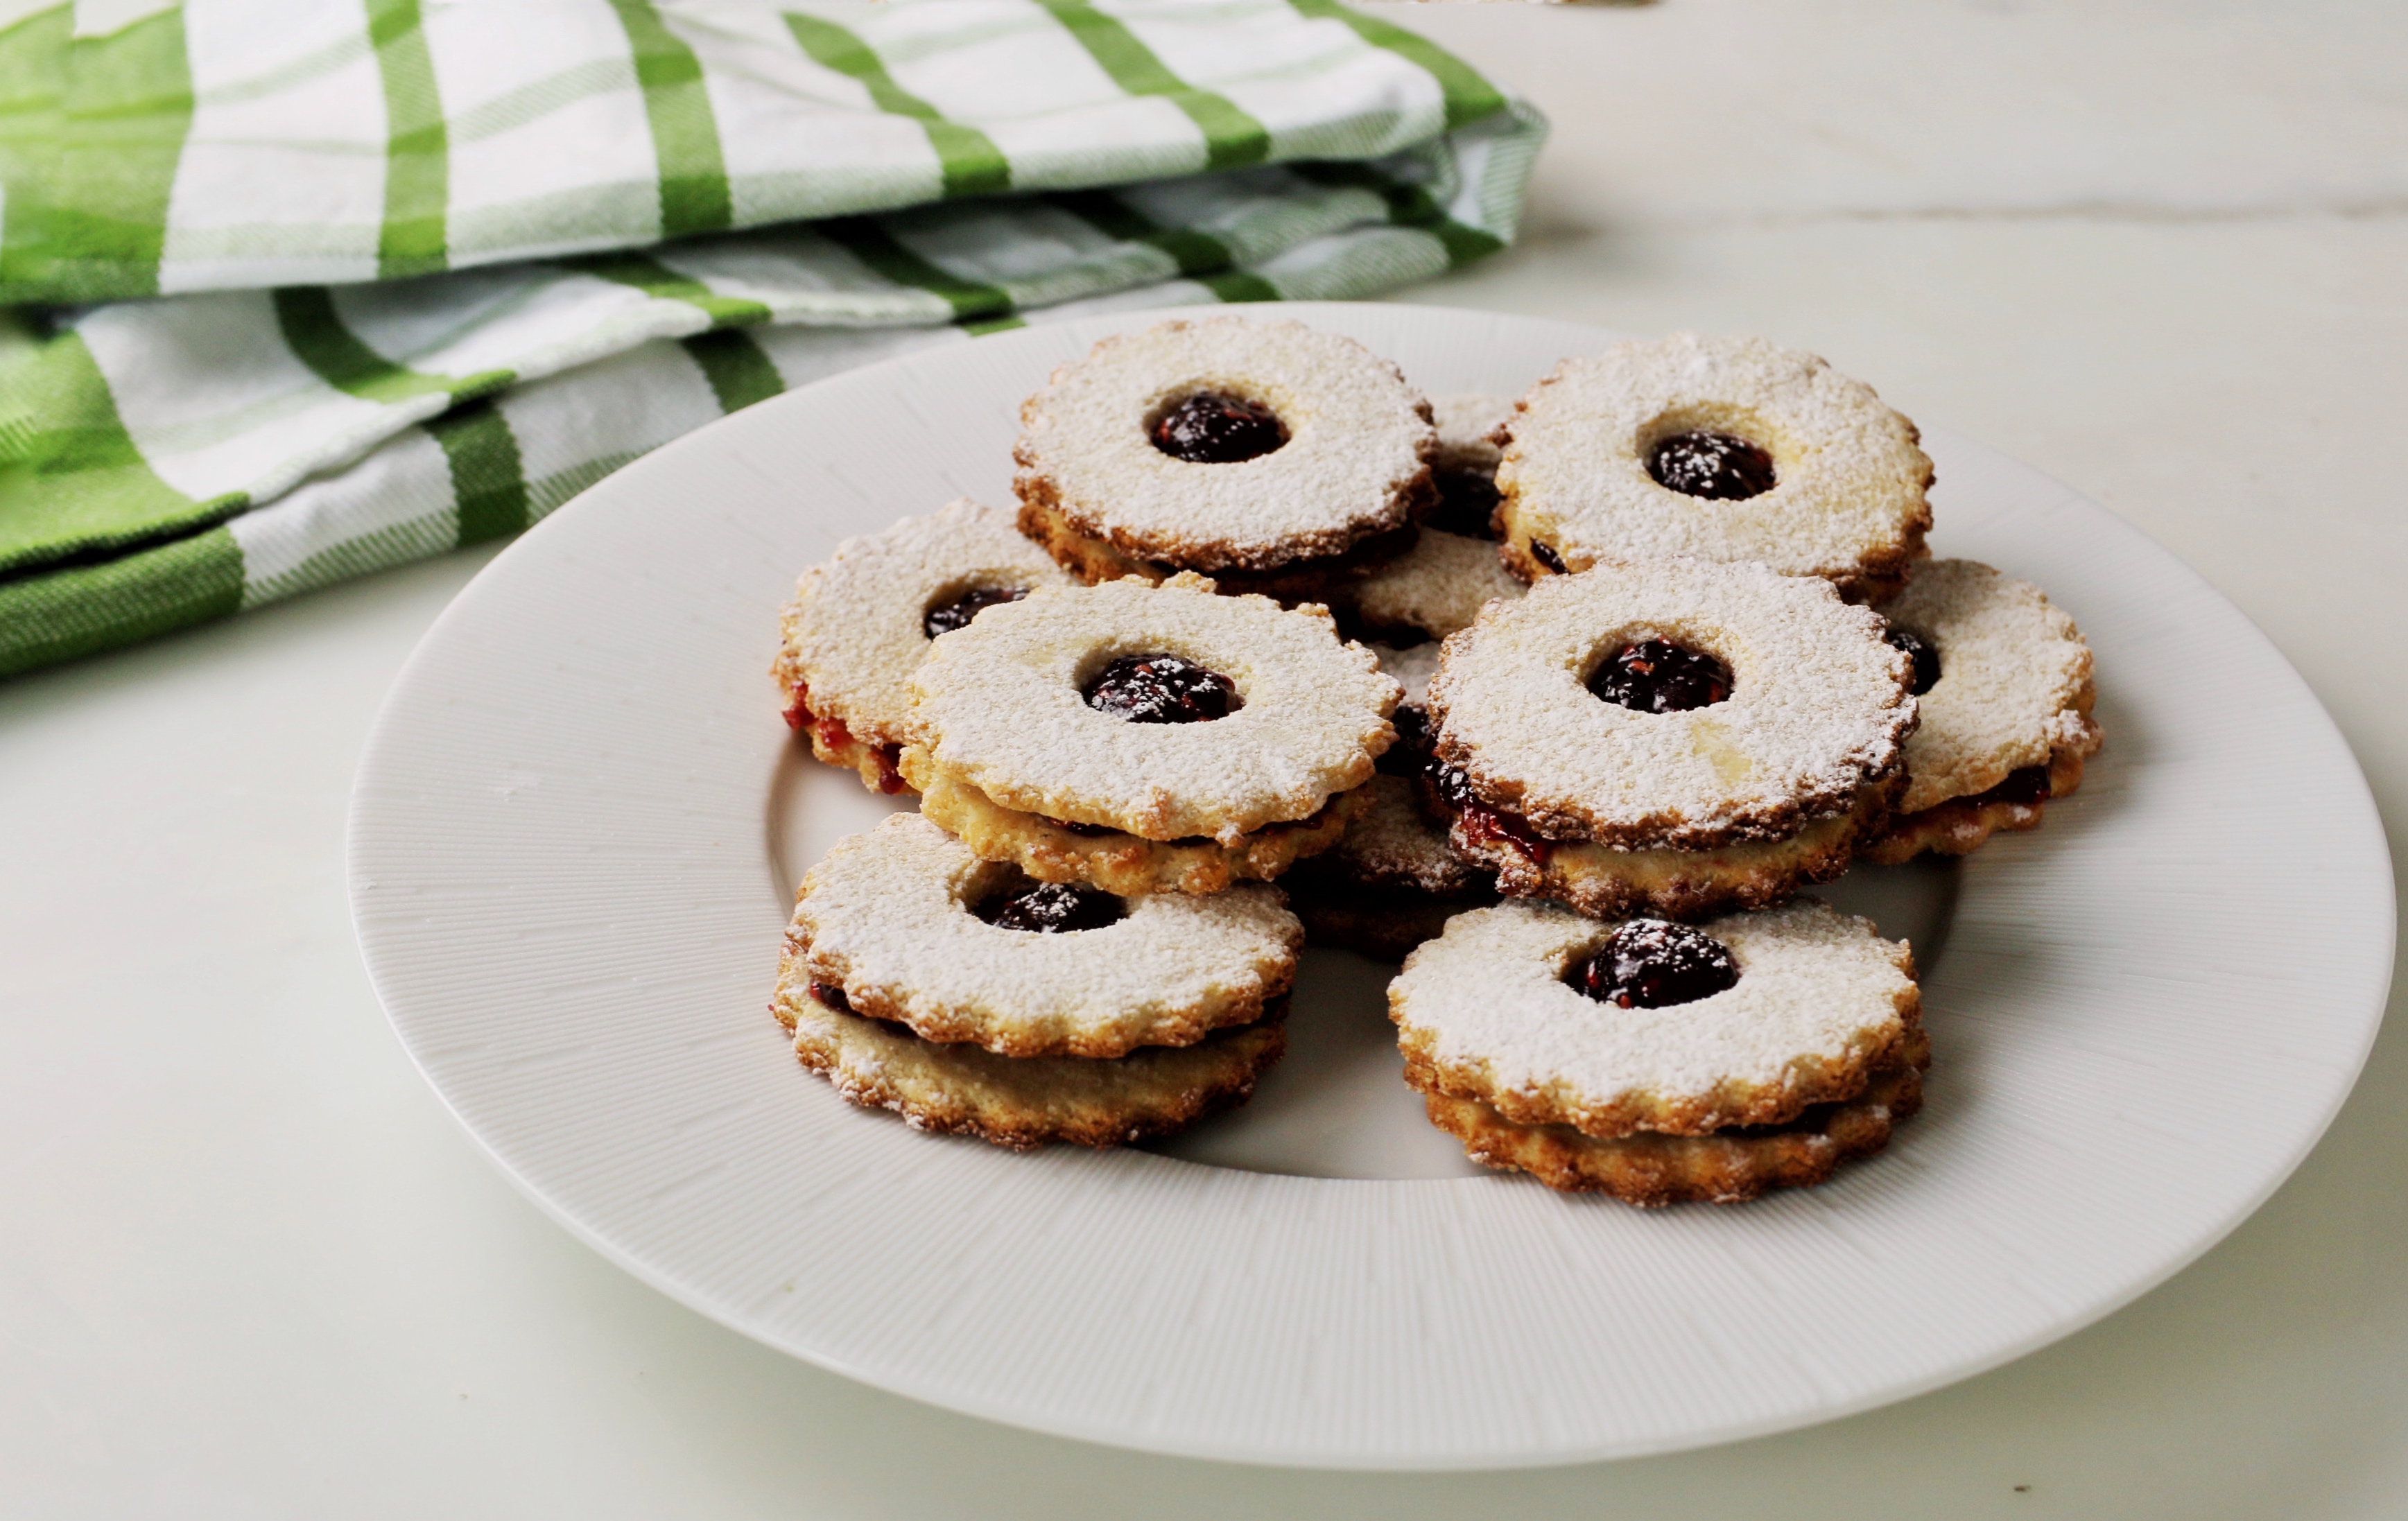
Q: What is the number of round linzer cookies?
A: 10